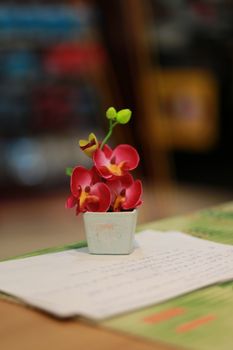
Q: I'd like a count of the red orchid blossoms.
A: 3